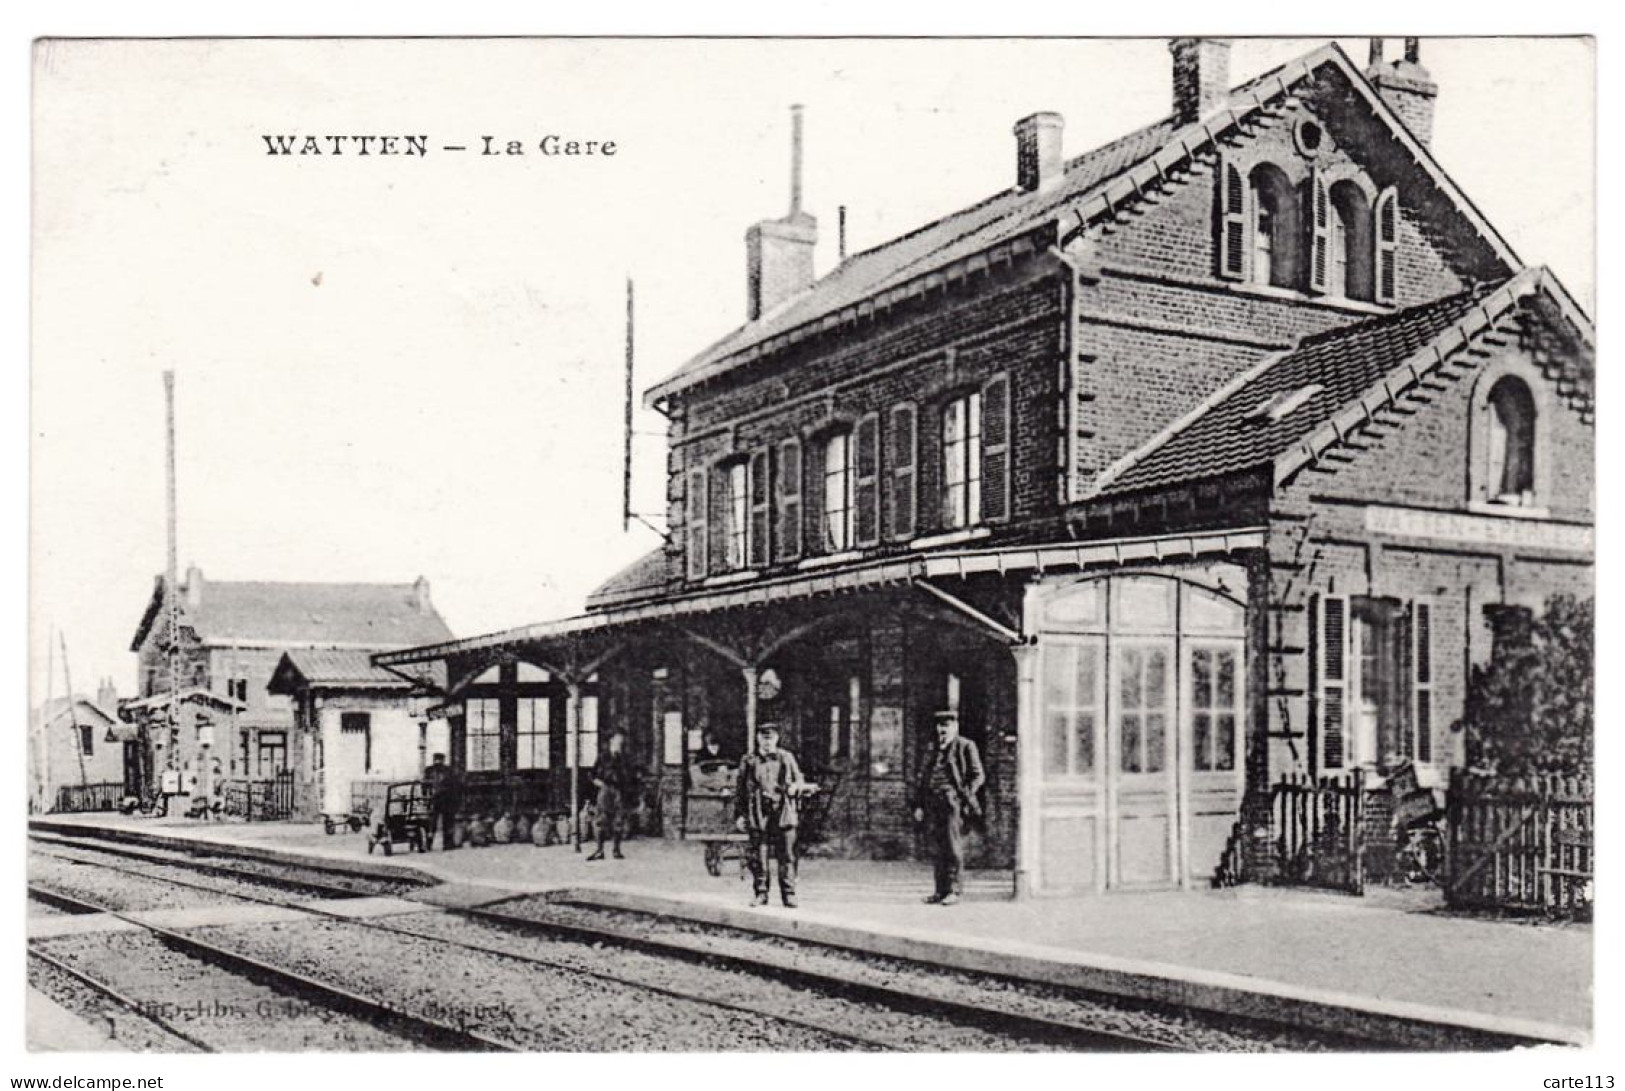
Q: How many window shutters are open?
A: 11